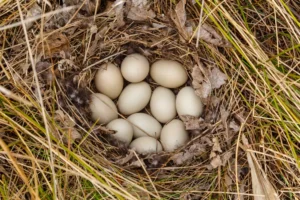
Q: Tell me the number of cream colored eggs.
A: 11